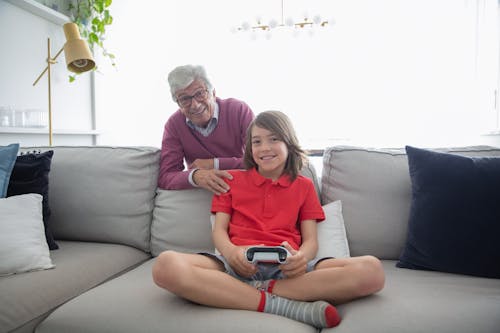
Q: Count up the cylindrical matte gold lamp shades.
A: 1